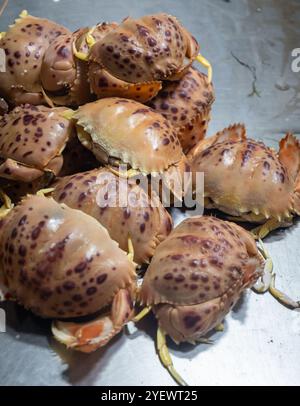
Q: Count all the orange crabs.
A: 9